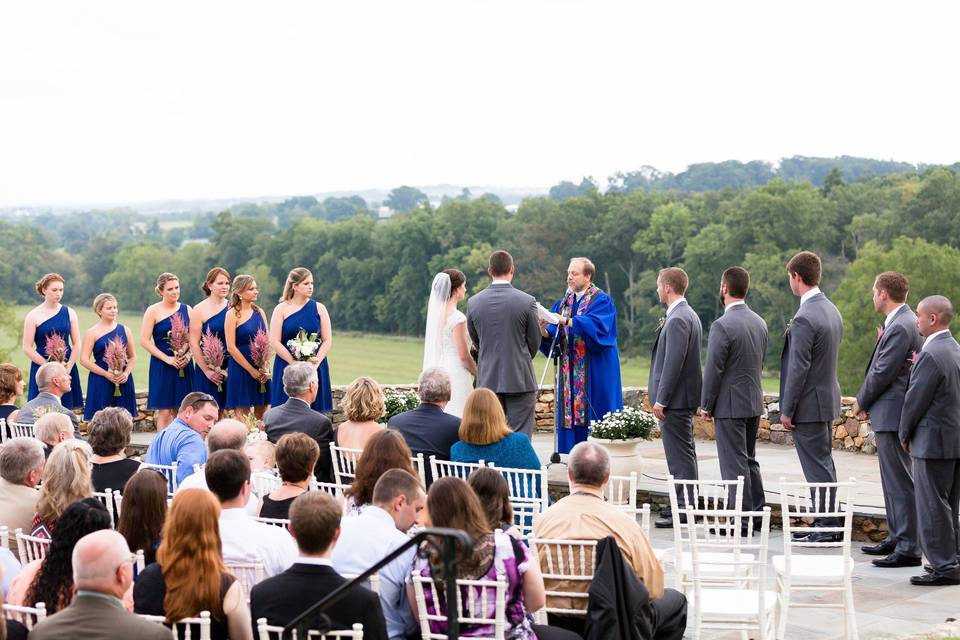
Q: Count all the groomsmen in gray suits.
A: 5